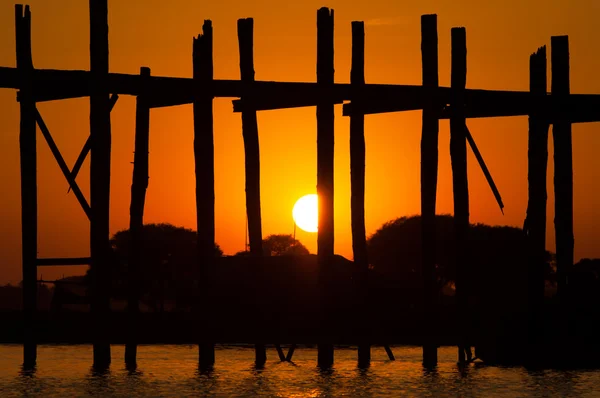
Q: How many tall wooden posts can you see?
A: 11